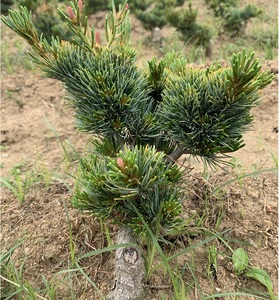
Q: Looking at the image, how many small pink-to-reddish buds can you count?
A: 5